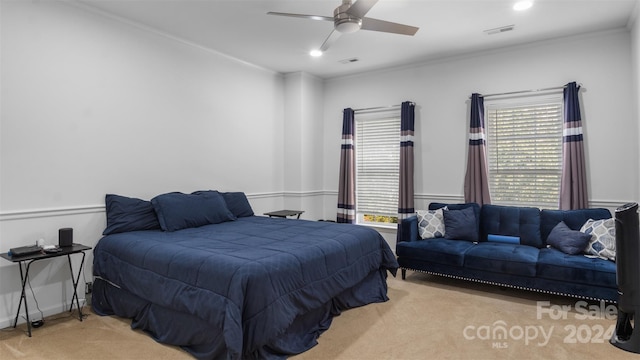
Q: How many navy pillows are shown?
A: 5